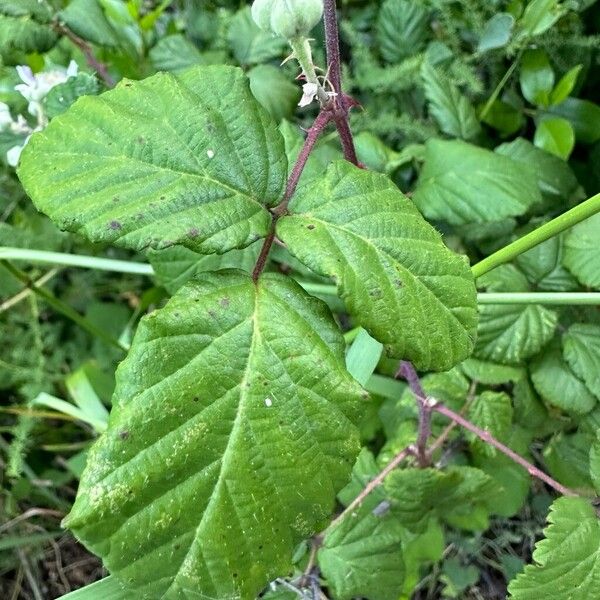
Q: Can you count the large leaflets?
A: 3